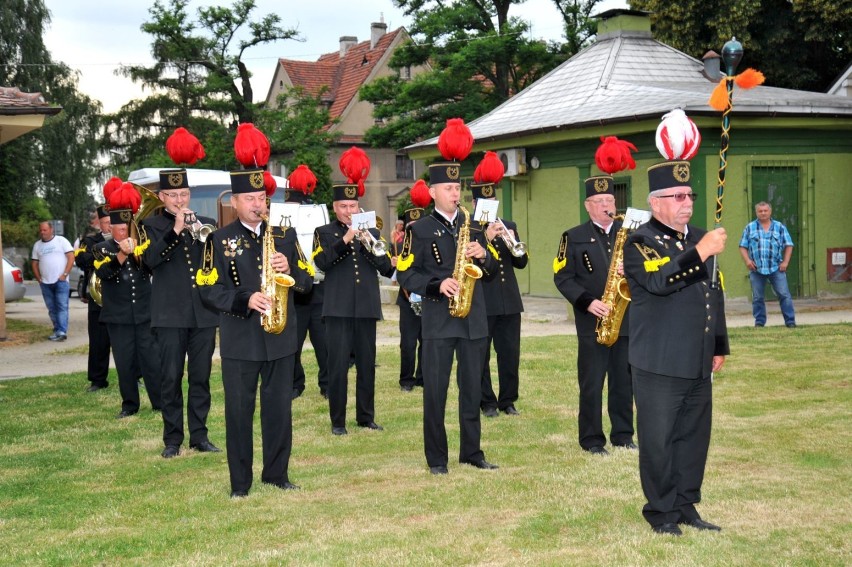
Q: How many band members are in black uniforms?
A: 12